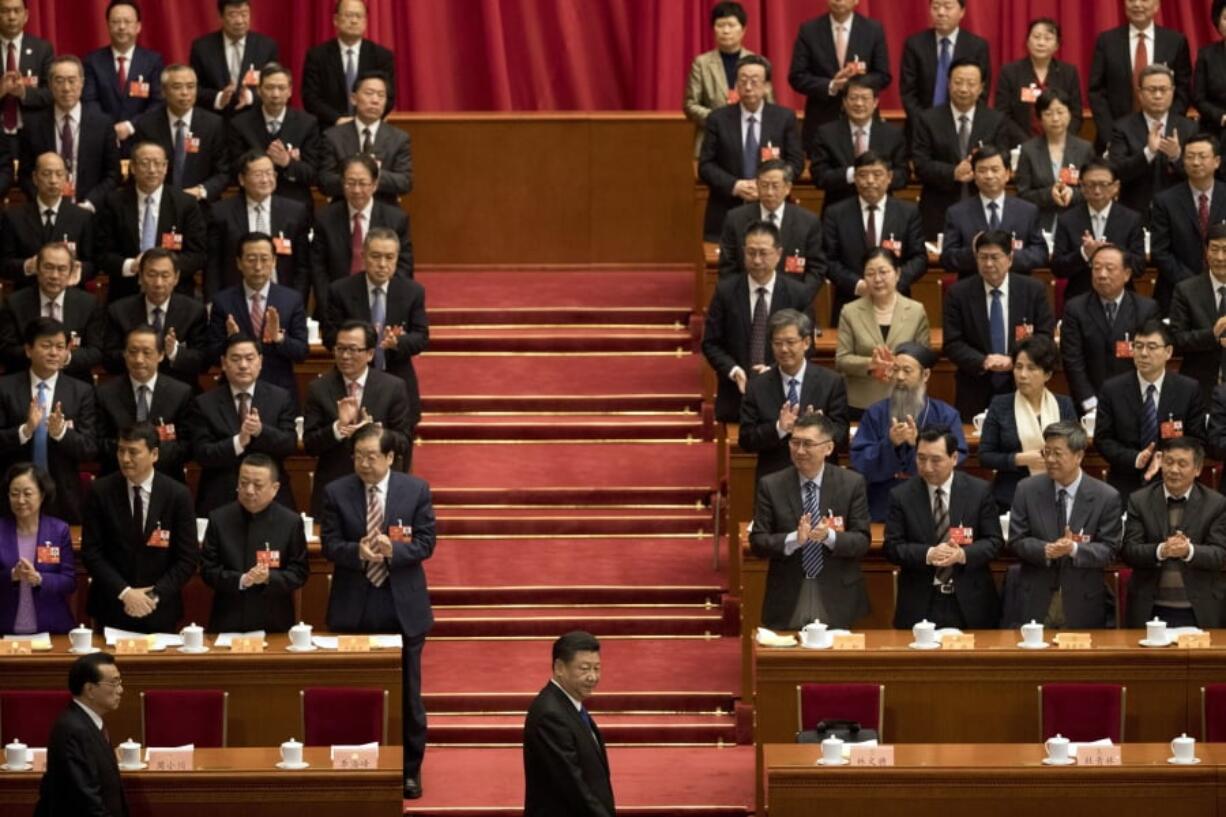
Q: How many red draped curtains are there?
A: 1